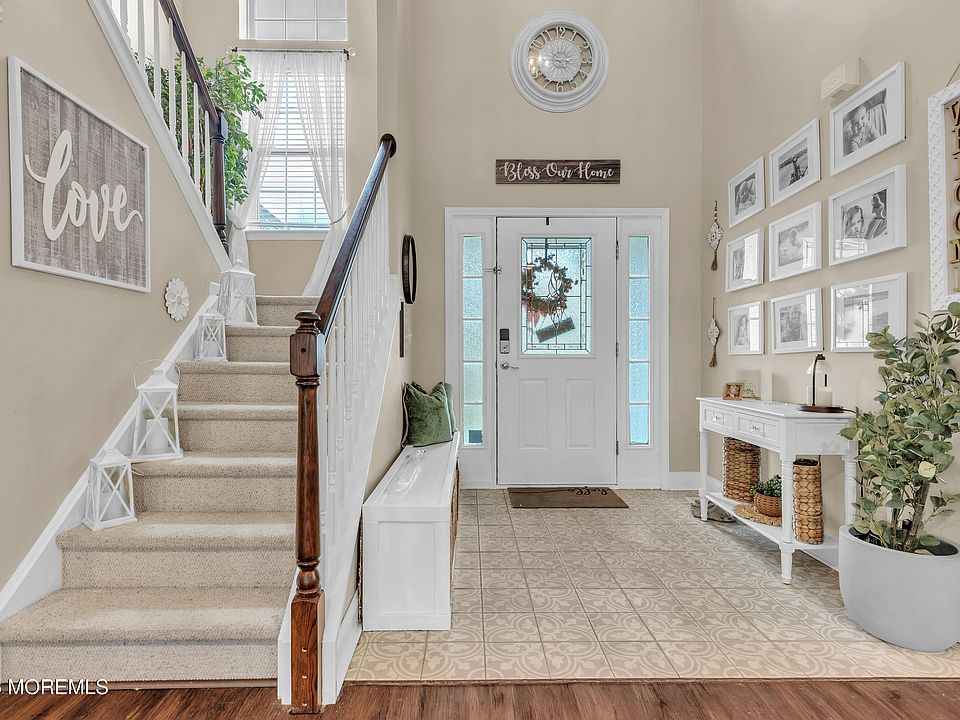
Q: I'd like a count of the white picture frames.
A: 9